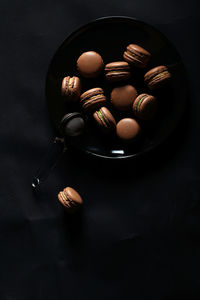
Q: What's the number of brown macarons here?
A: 11